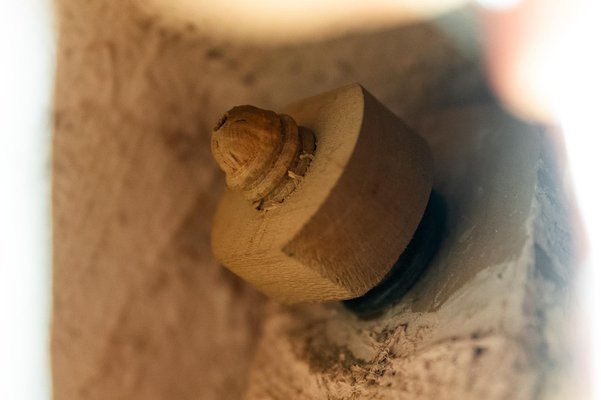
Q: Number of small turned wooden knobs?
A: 1